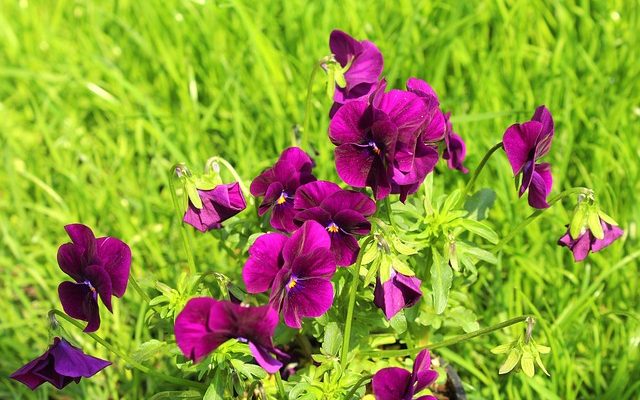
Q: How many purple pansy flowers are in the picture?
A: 15